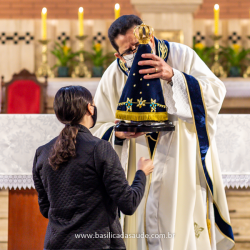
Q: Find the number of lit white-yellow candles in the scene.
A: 4